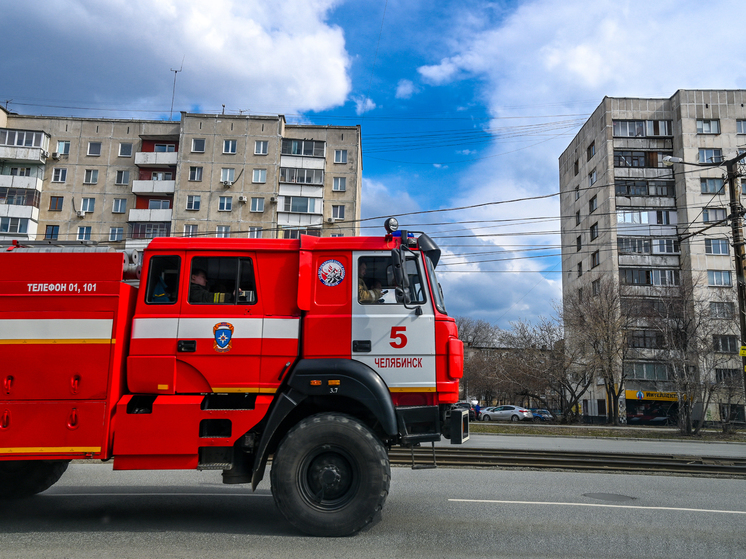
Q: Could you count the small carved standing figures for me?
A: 0